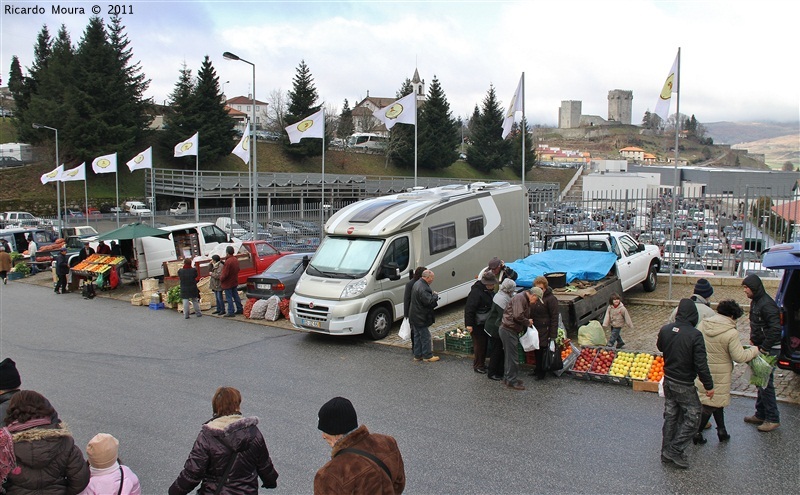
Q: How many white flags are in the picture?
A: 10